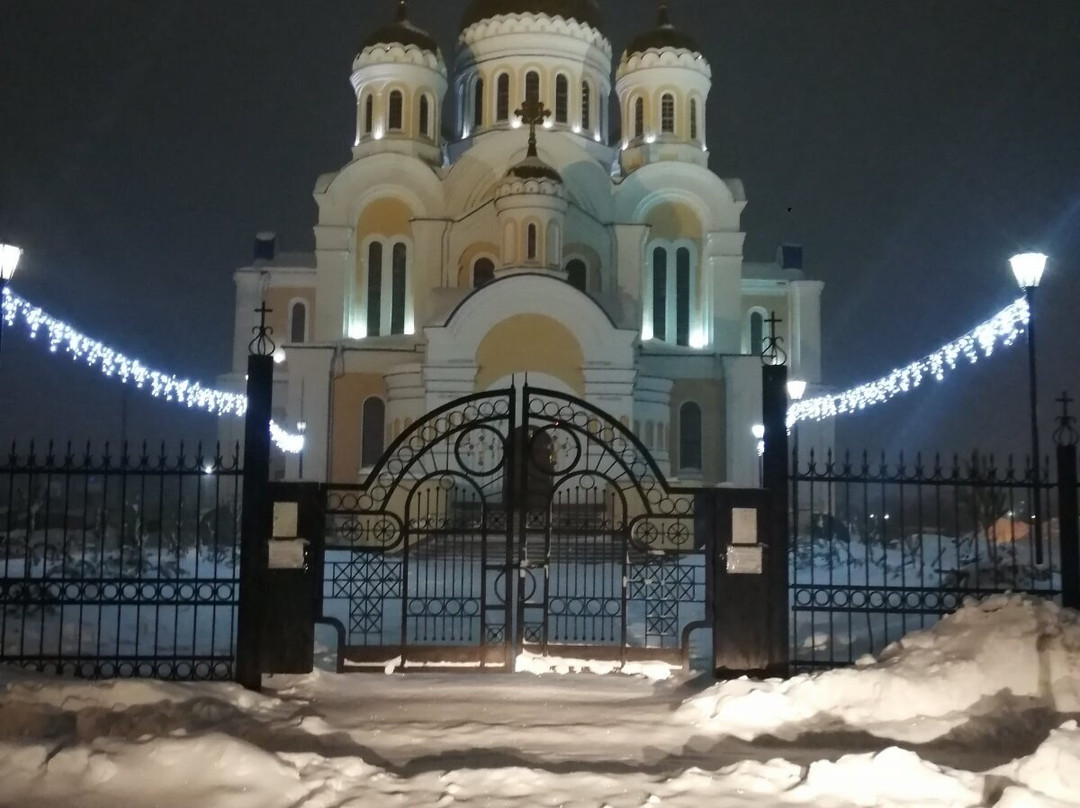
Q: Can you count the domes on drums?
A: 4